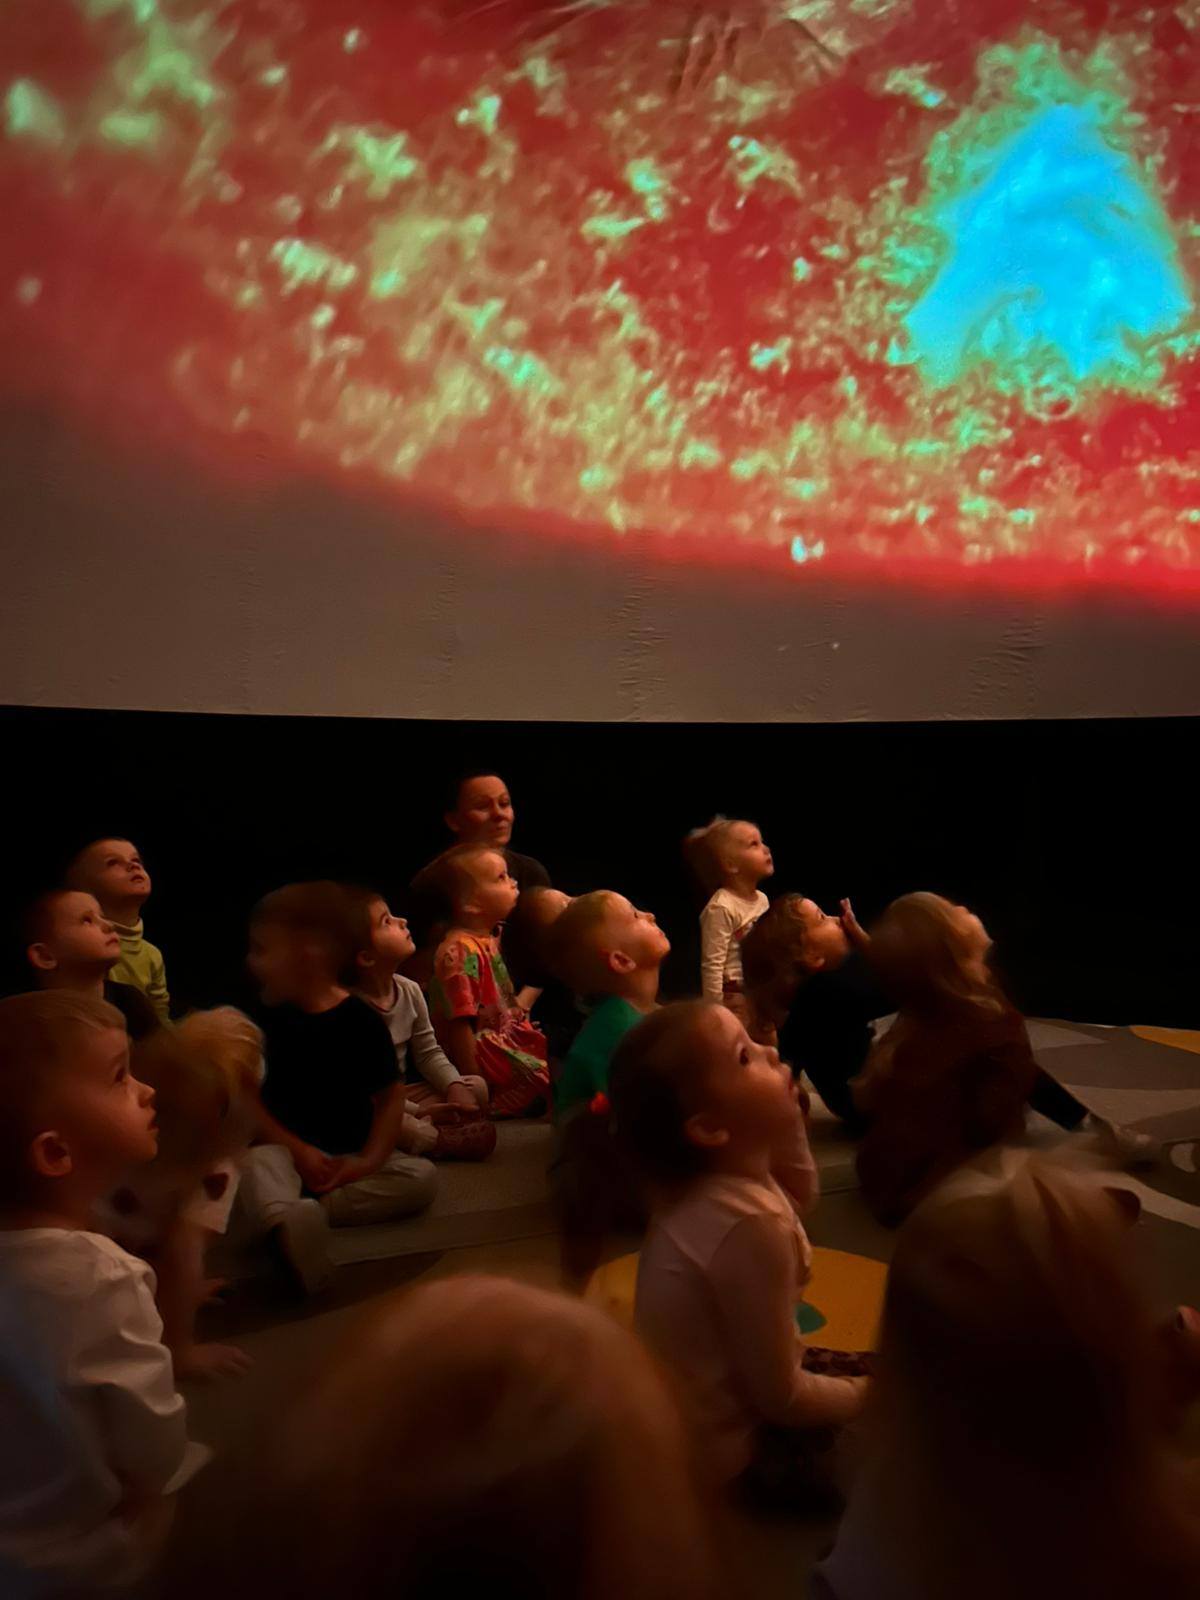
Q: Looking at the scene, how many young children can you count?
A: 15